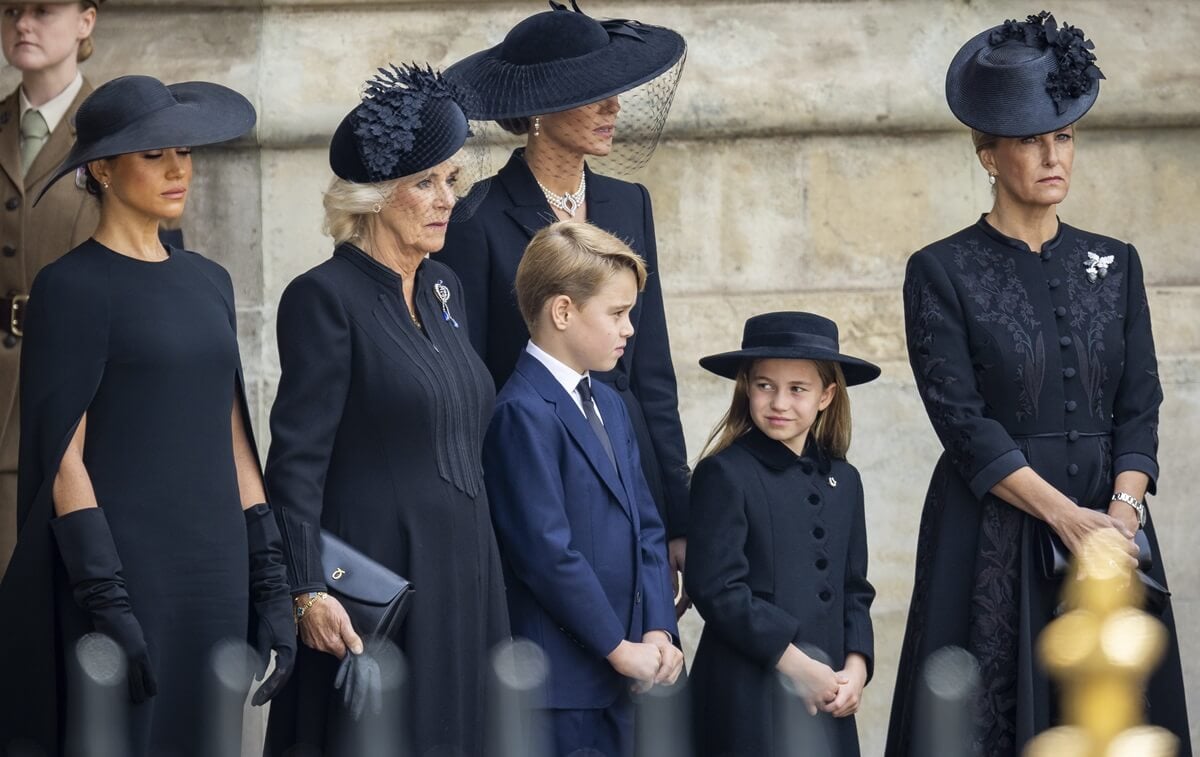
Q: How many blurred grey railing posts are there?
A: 7